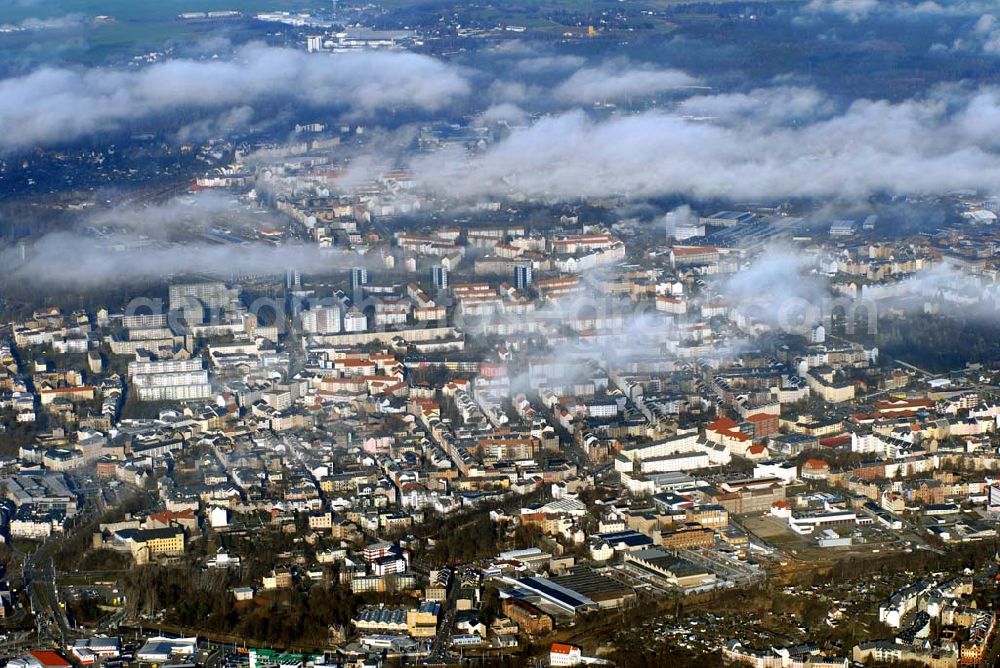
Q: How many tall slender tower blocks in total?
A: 4